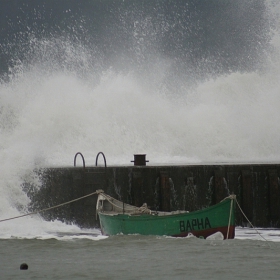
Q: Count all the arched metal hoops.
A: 2